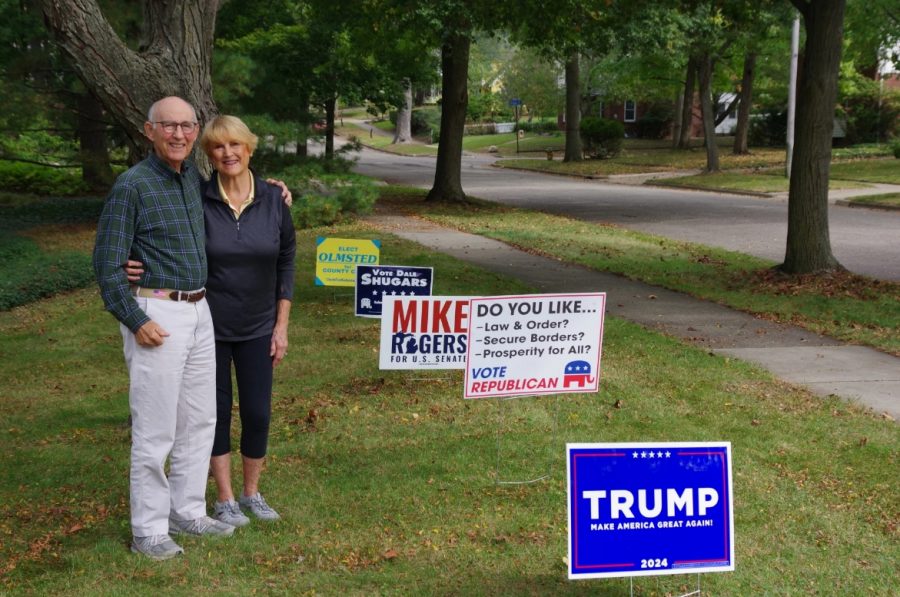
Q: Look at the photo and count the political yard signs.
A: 5